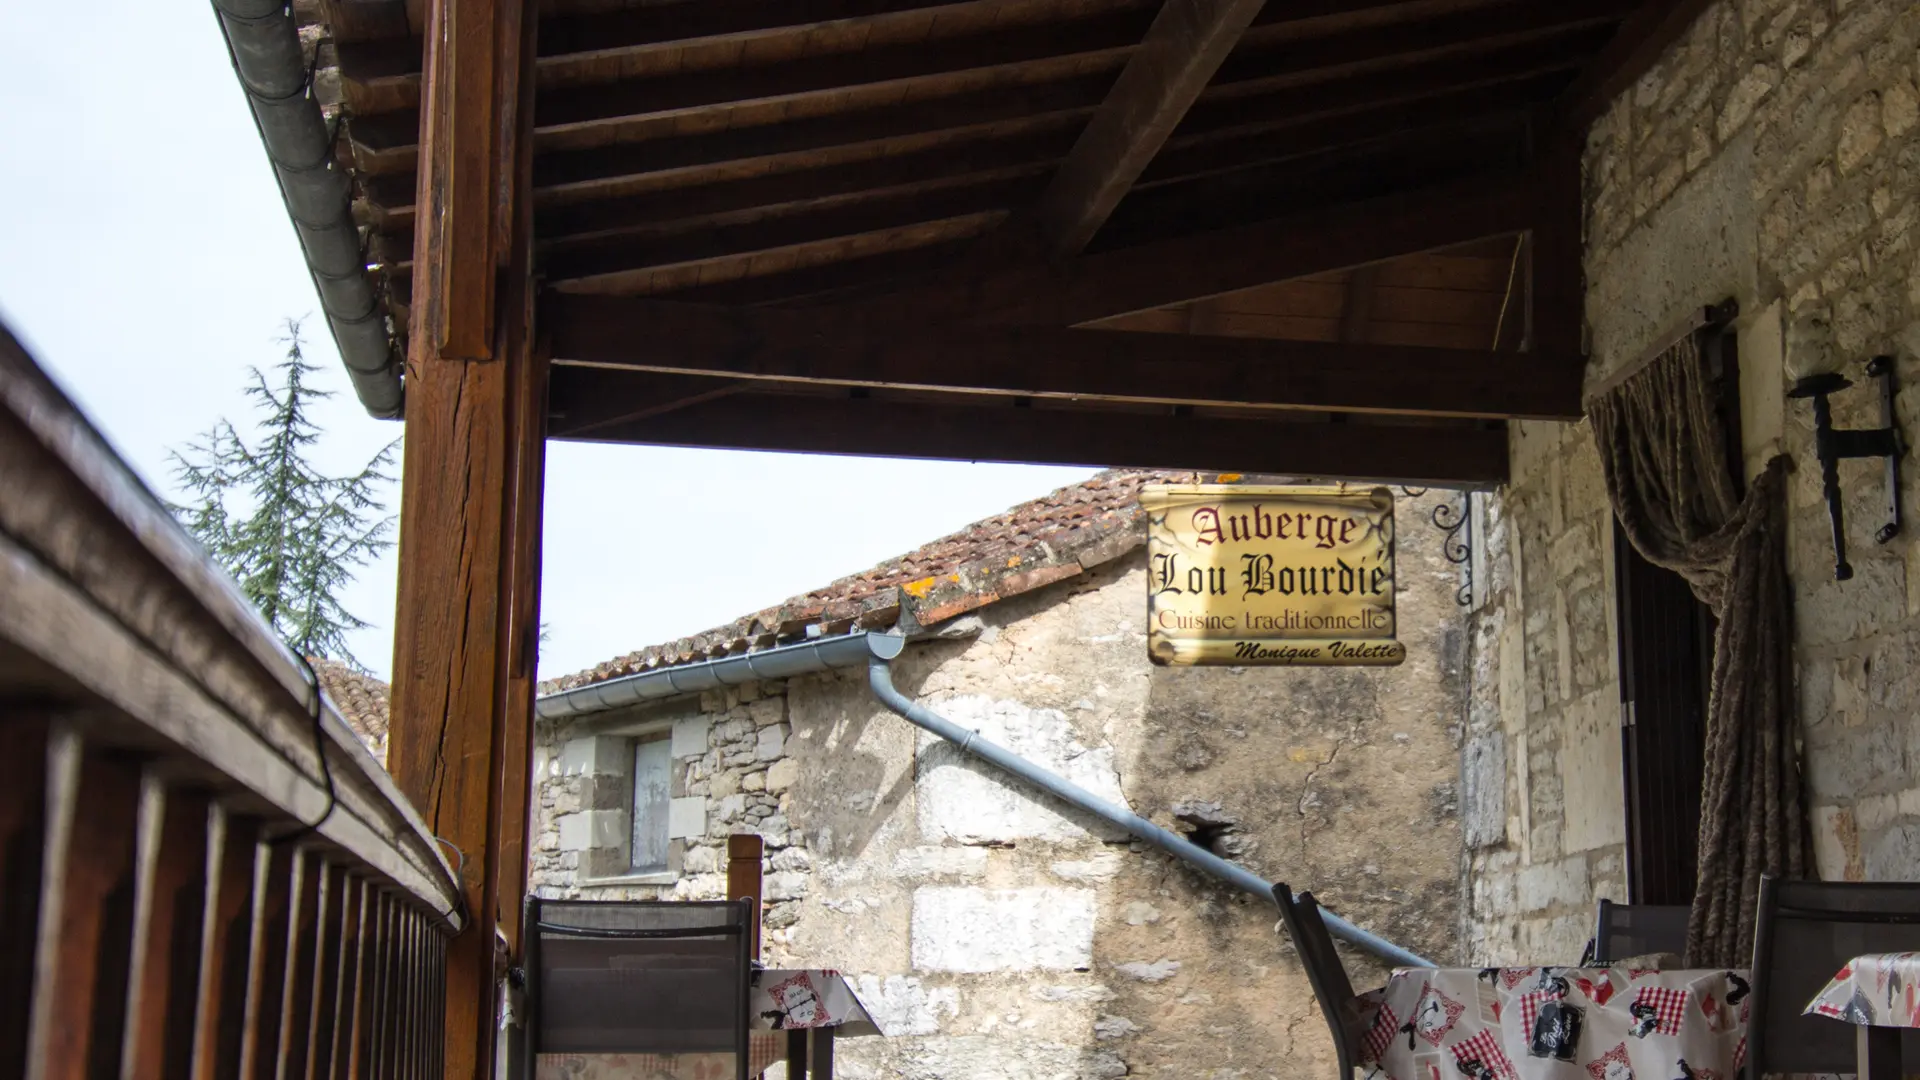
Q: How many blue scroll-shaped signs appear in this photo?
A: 0